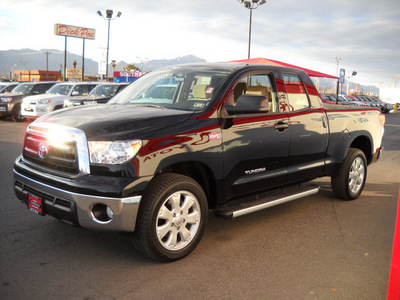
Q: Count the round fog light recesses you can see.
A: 1